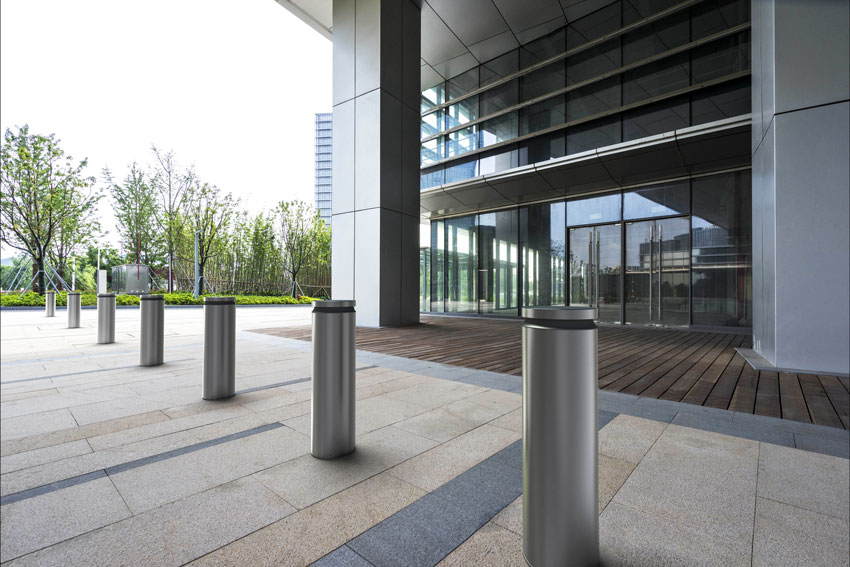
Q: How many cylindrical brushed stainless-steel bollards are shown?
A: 7